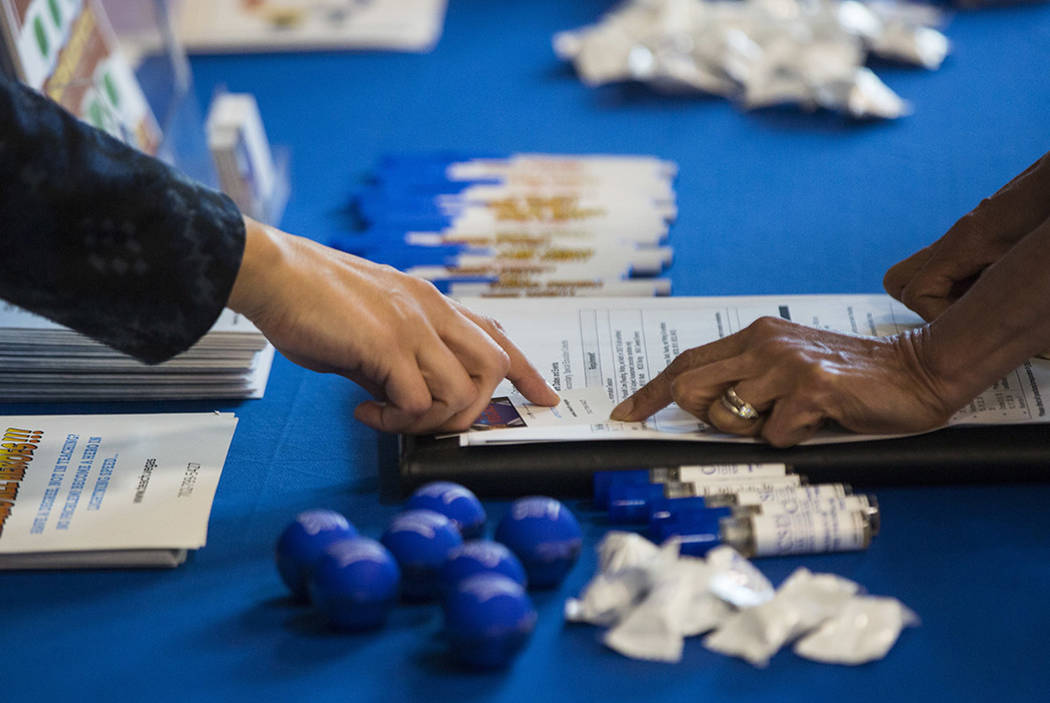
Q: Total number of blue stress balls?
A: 7